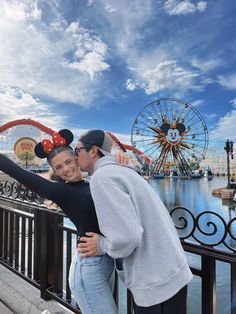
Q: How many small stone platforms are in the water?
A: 1